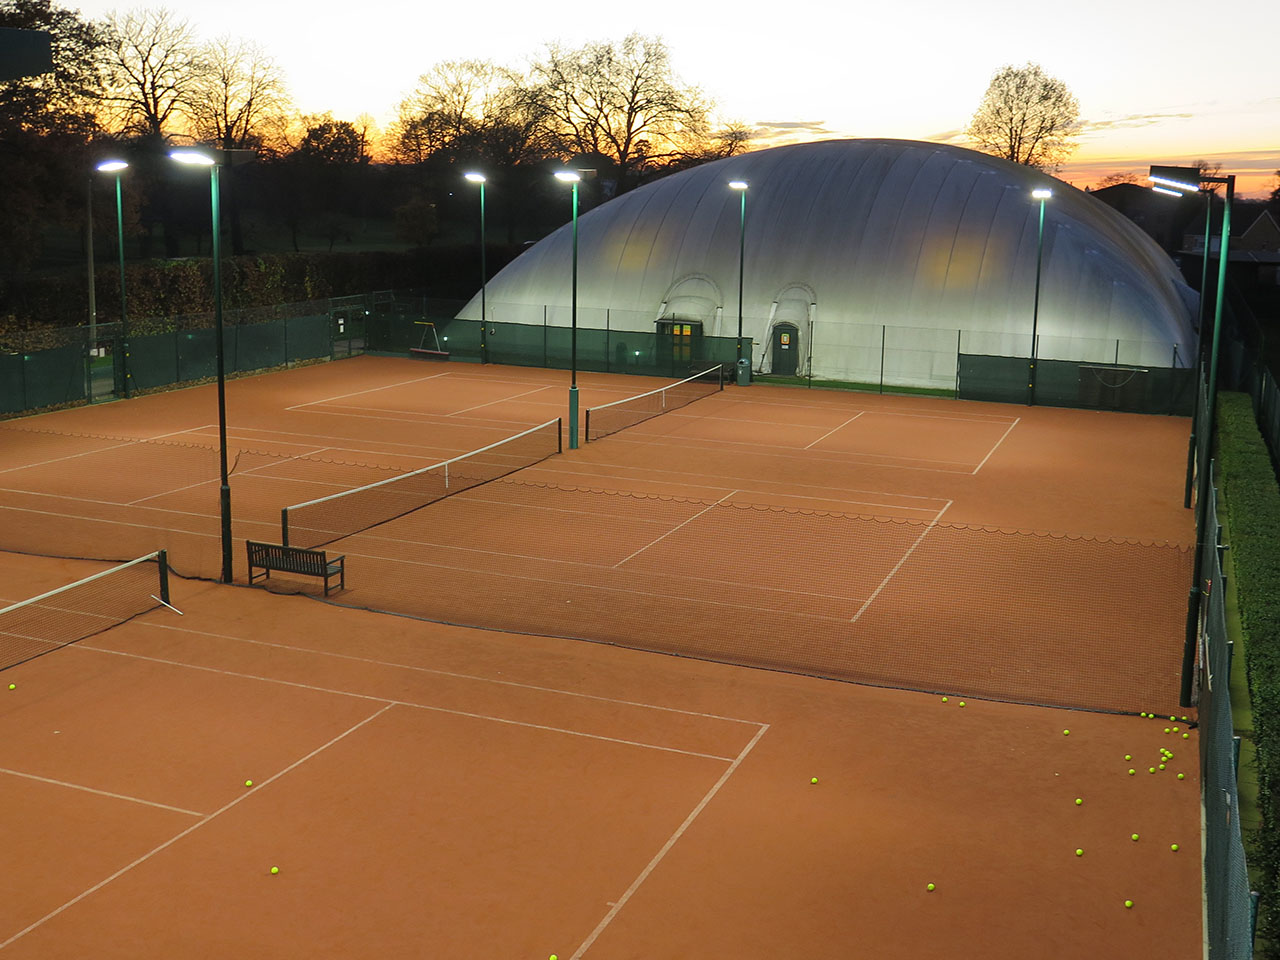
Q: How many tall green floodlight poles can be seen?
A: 8